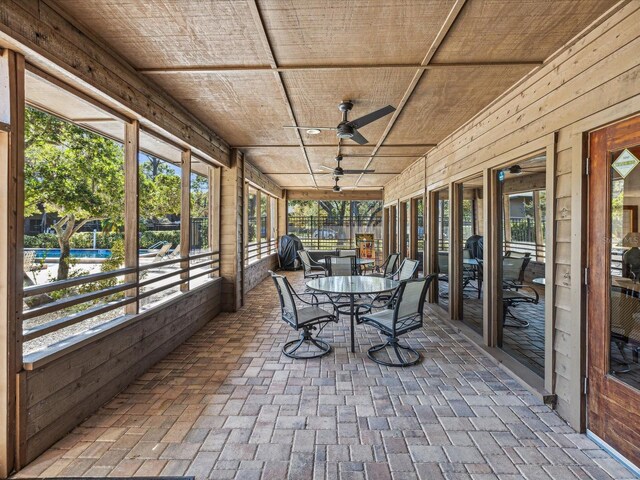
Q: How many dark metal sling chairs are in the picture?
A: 7